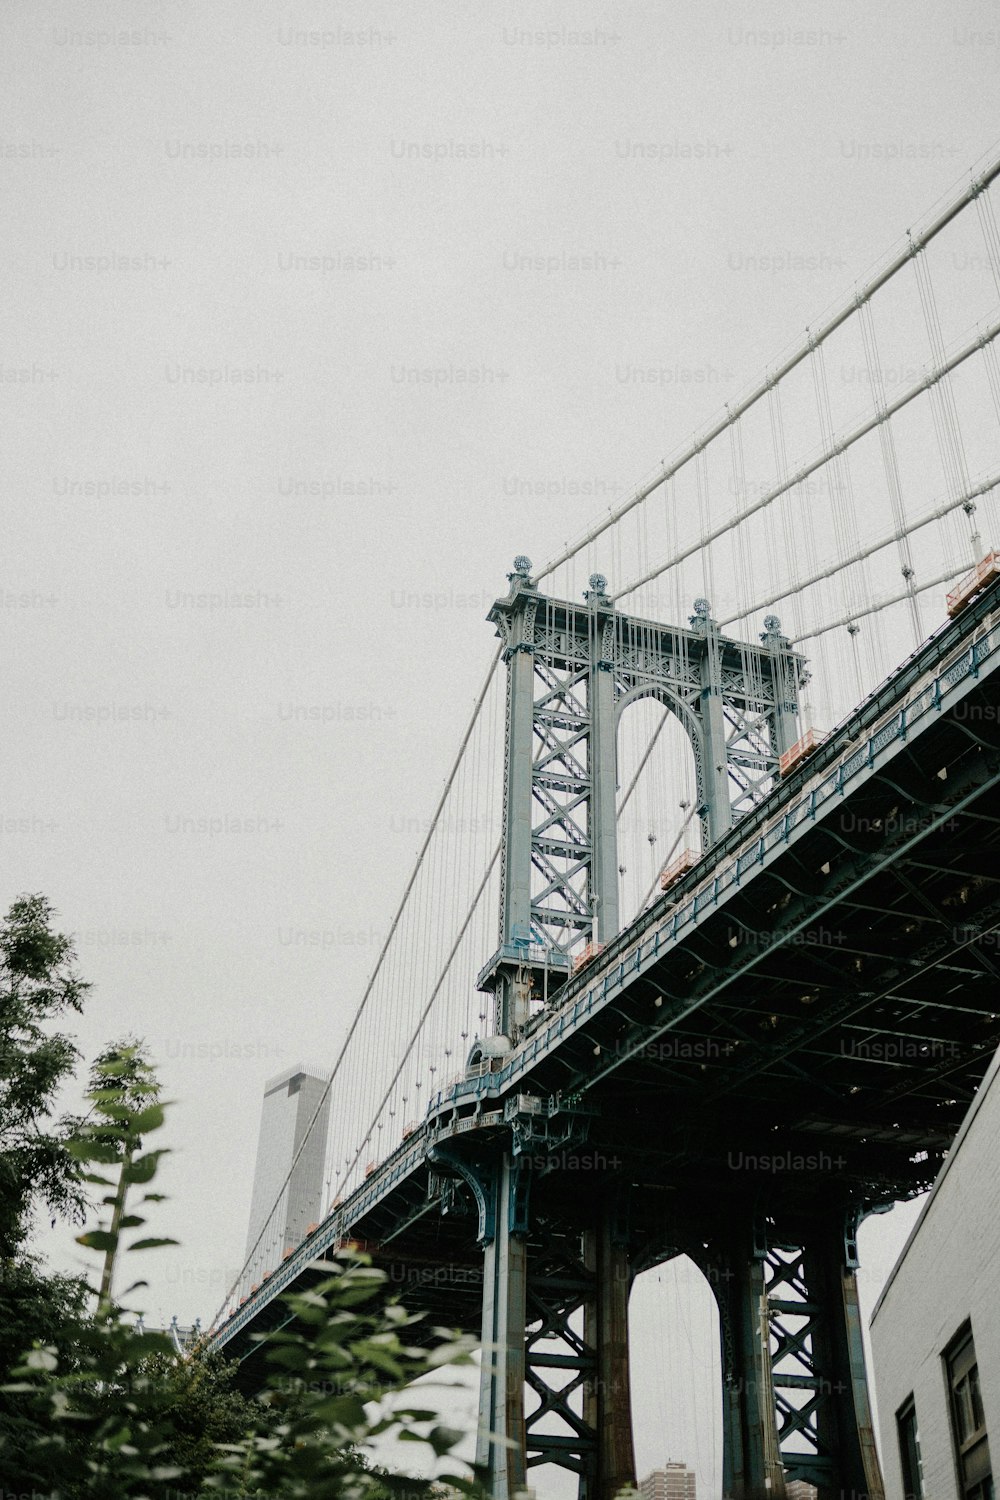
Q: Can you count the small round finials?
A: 4